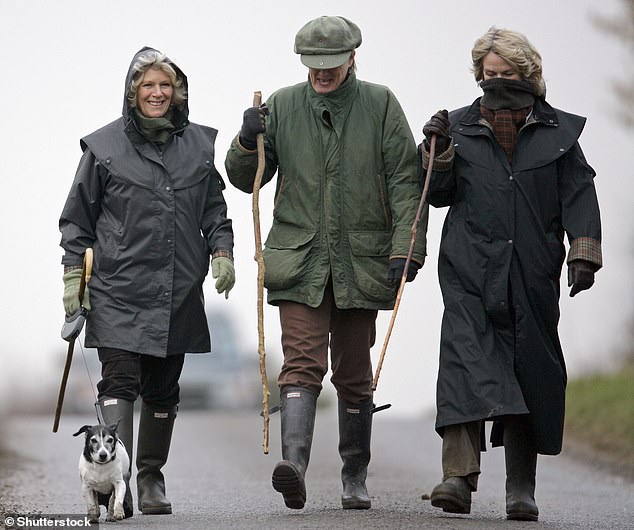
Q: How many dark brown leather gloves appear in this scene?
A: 2